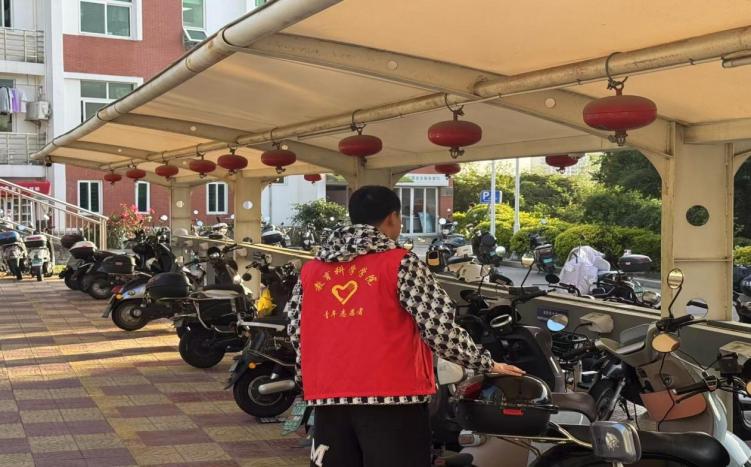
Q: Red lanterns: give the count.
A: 12